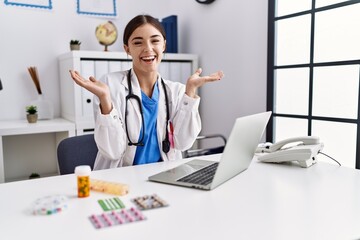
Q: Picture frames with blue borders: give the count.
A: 2